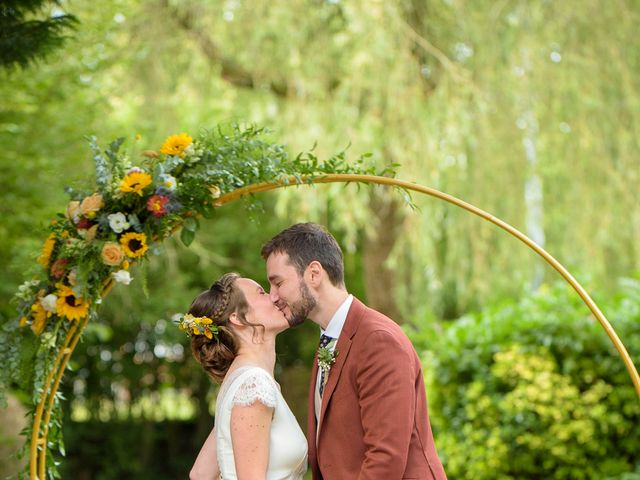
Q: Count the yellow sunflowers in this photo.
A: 6